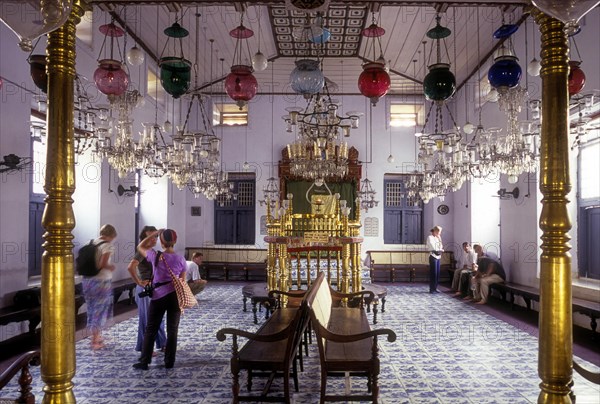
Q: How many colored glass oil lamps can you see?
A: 9